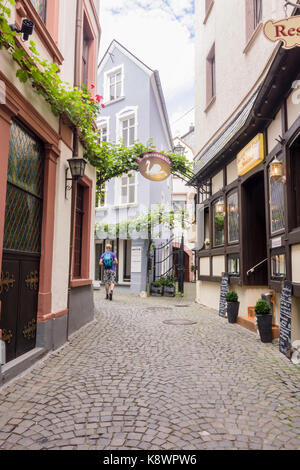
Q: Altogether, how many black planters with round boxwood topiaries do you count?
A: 2